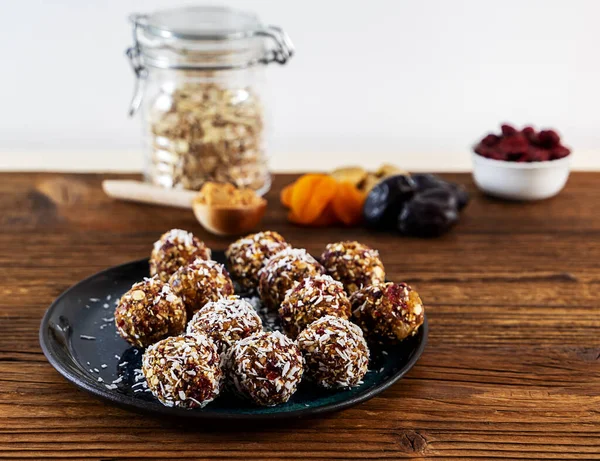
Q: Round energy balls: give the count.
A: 12